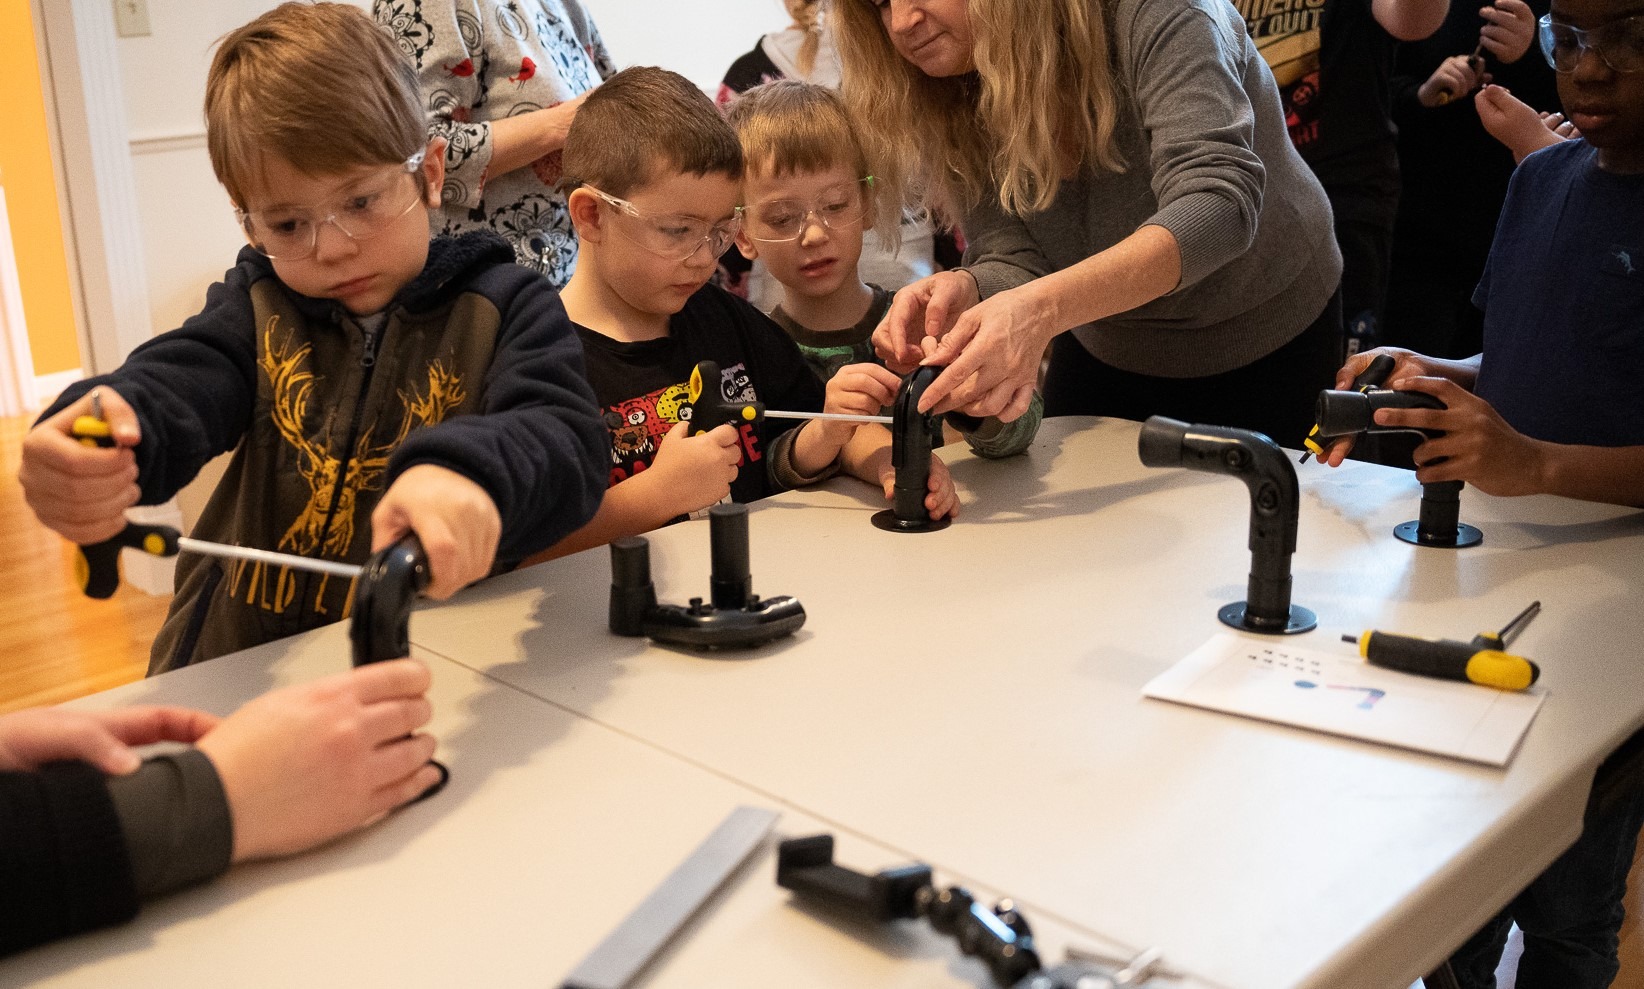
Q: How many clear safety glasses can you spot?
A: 4